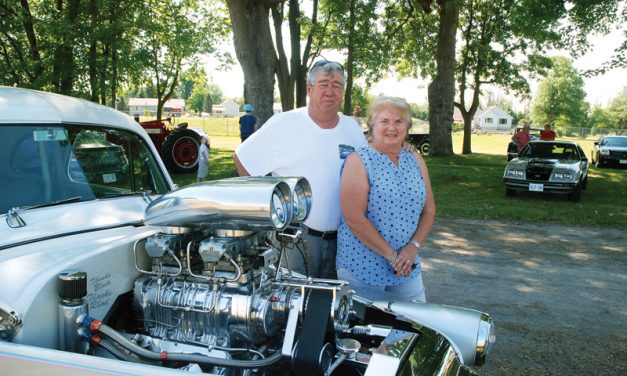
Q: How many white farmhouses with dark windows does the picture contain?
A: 1